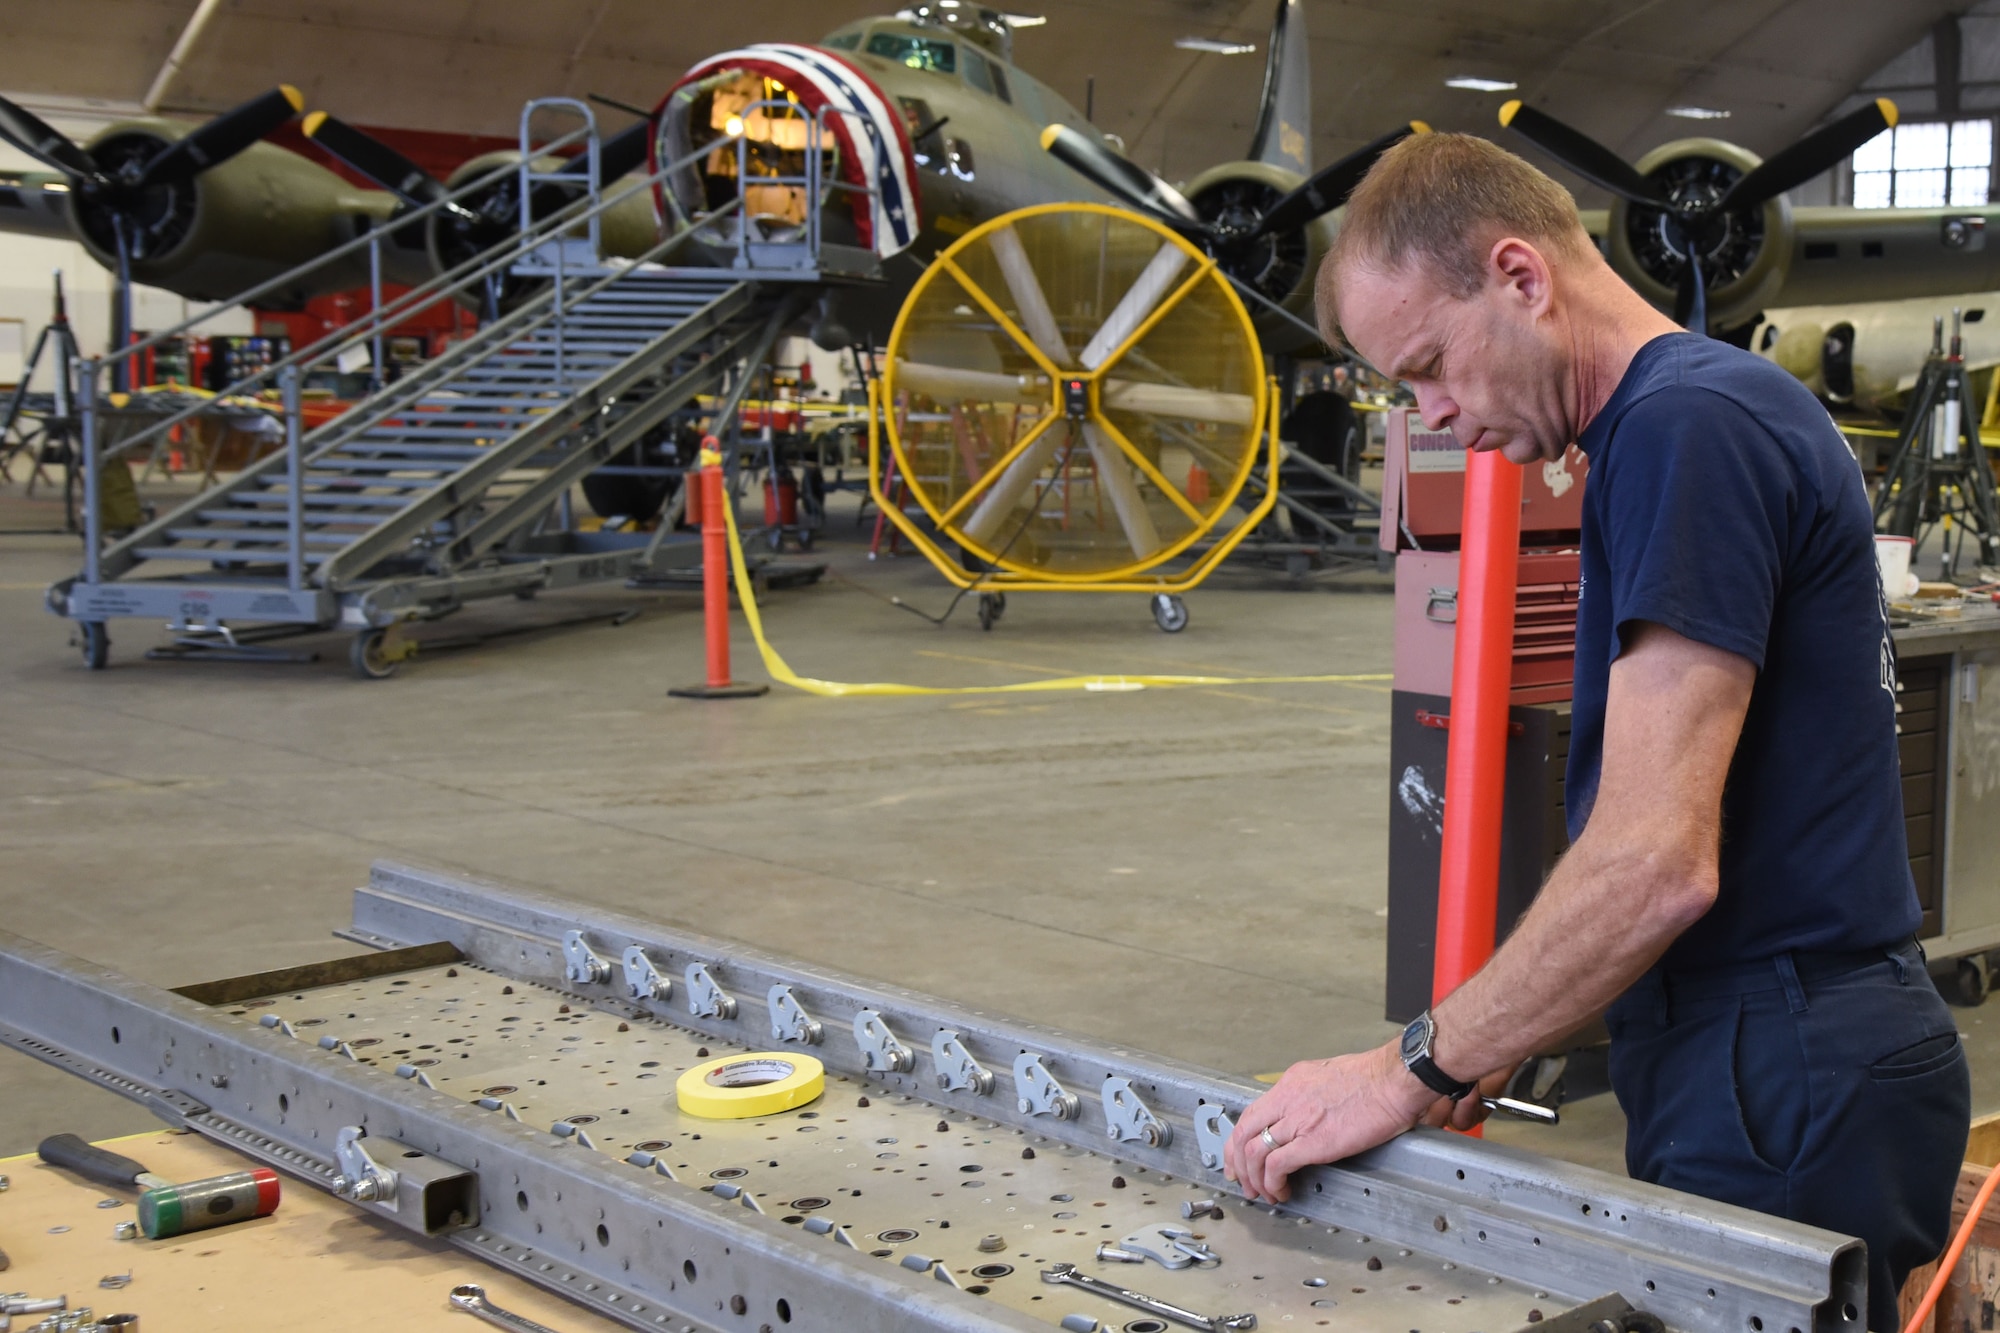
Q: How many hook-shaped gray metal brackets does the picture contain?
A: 11